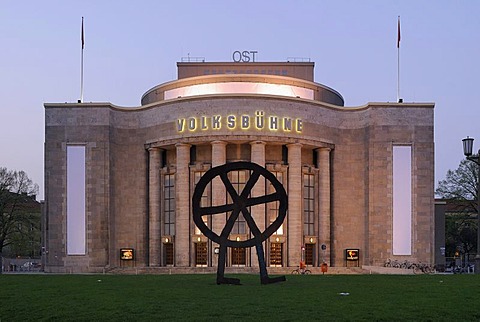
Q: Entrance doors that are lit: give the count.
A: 5